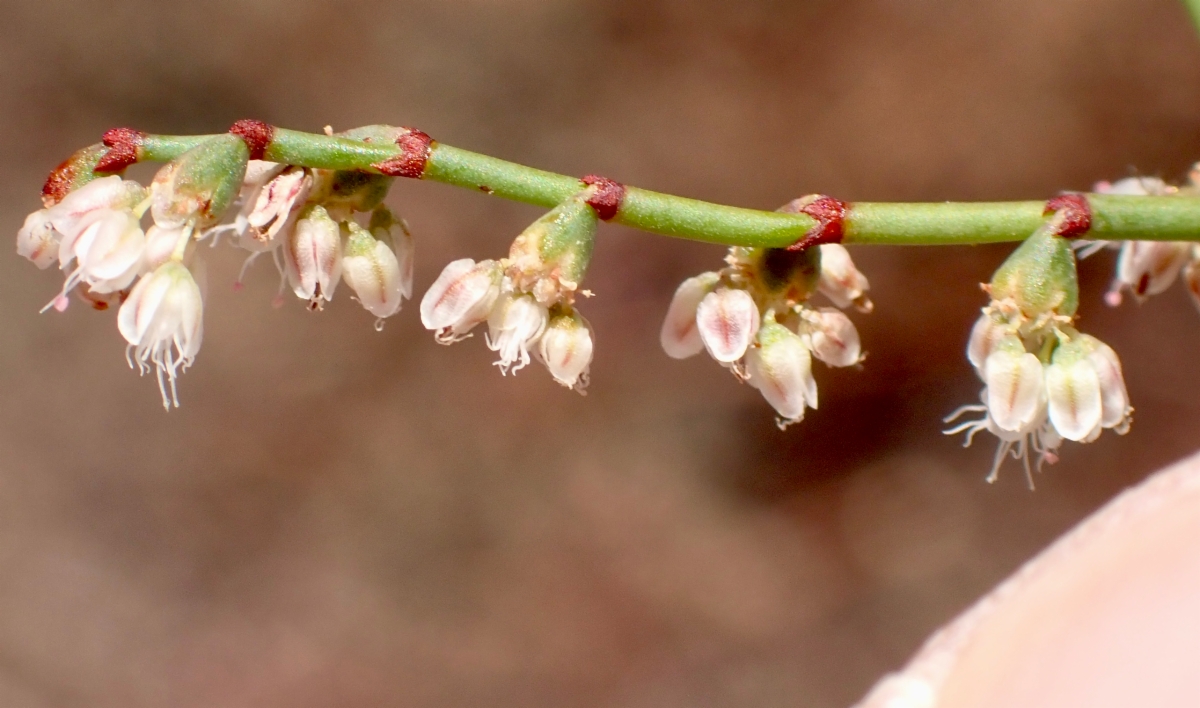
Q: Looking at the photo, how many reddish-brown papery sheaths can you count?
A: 6